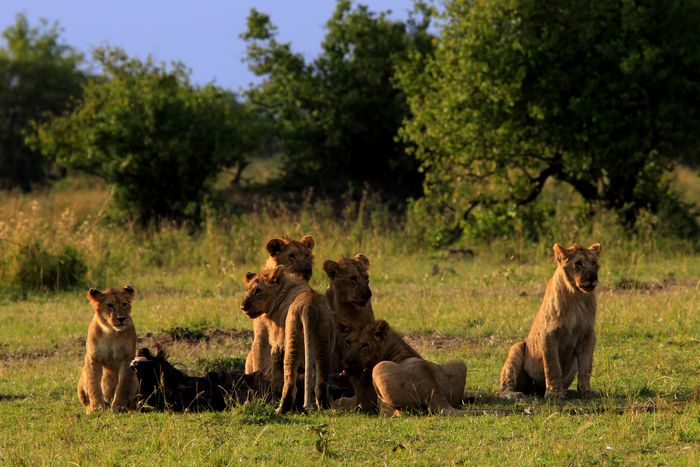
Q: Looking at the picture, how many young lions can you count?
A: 6